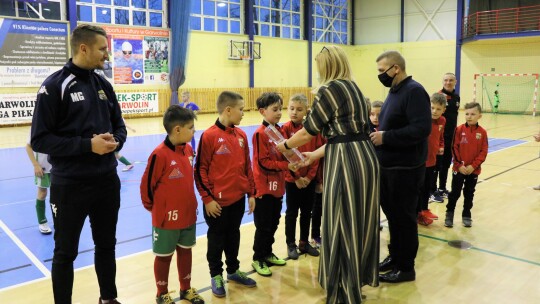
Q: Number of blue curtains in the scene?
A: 1